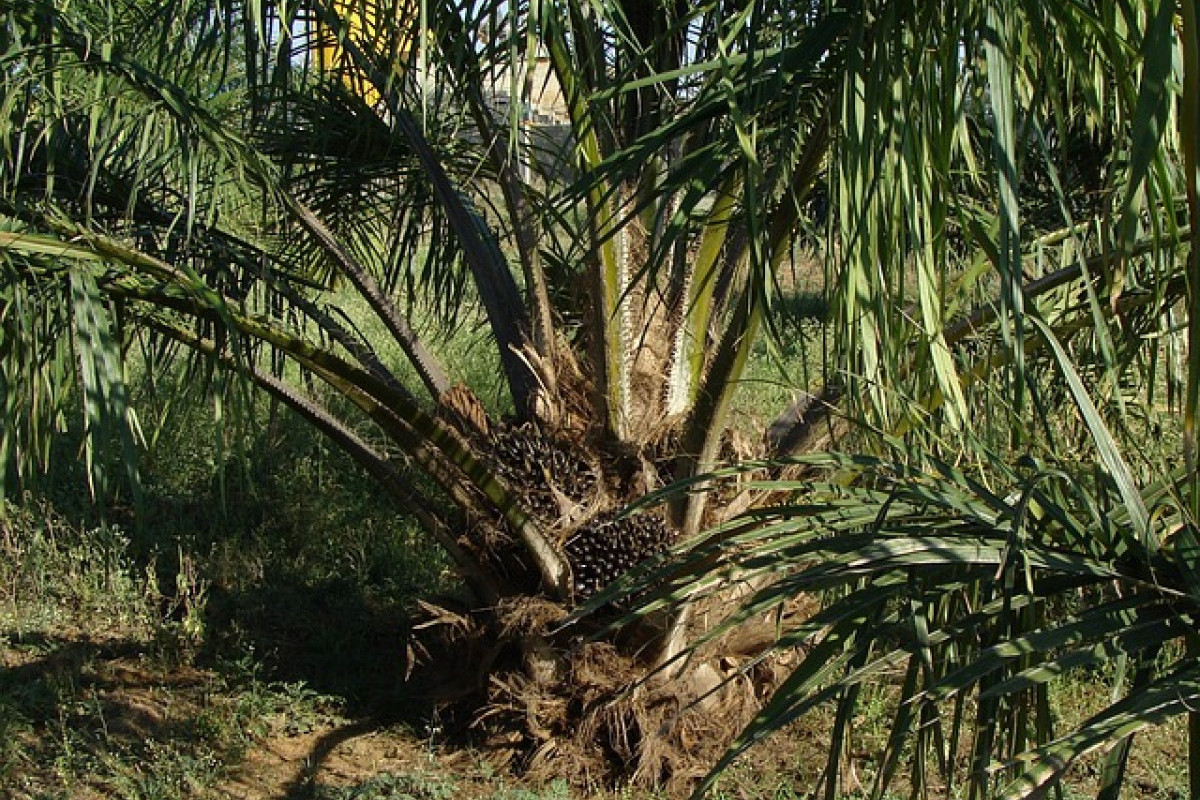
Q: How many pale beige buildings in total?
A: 1